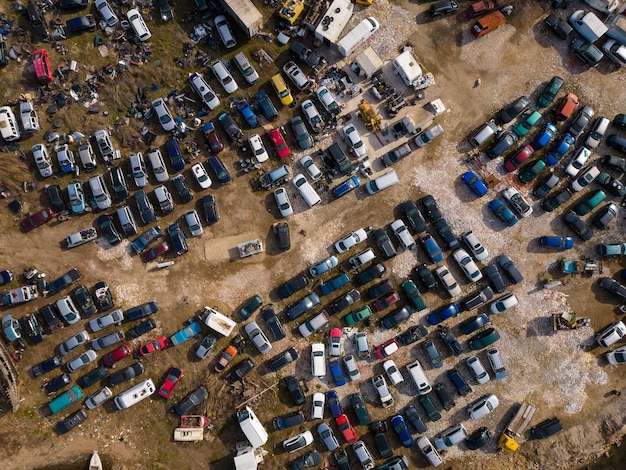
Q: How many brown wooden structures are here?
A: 1